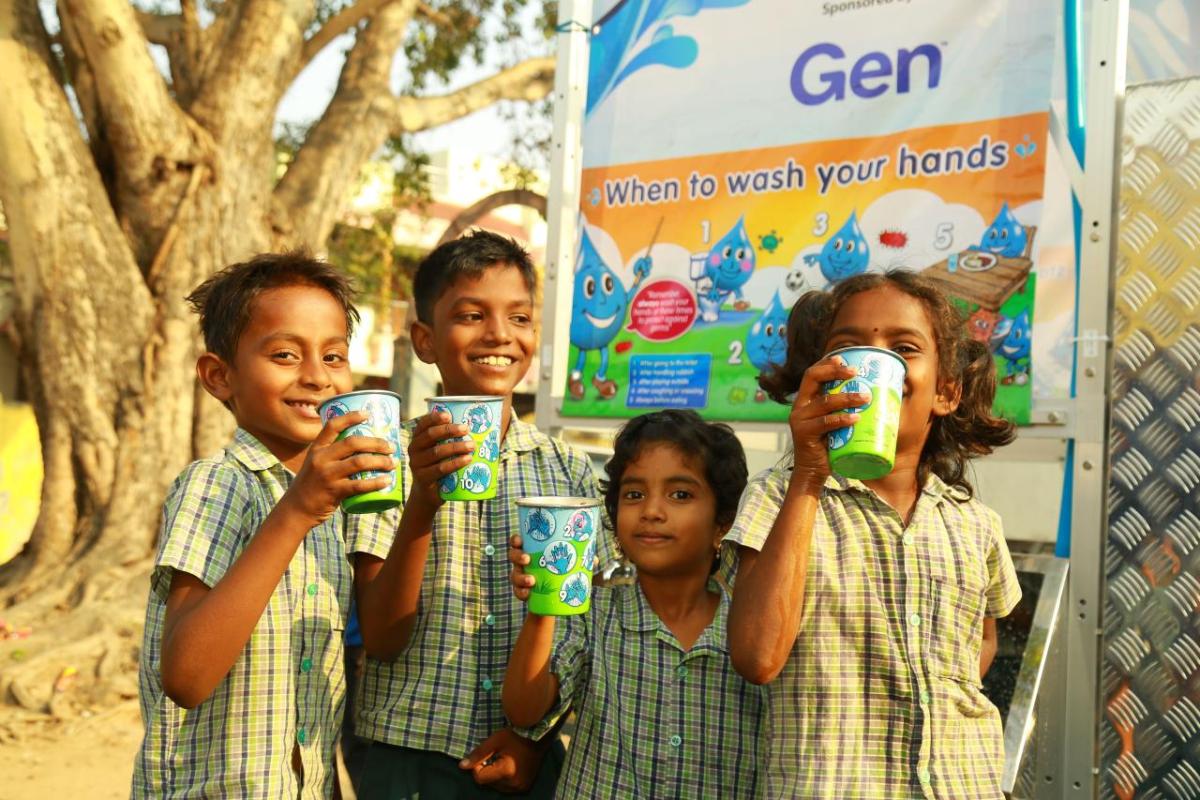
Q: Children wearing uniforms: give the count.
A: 4